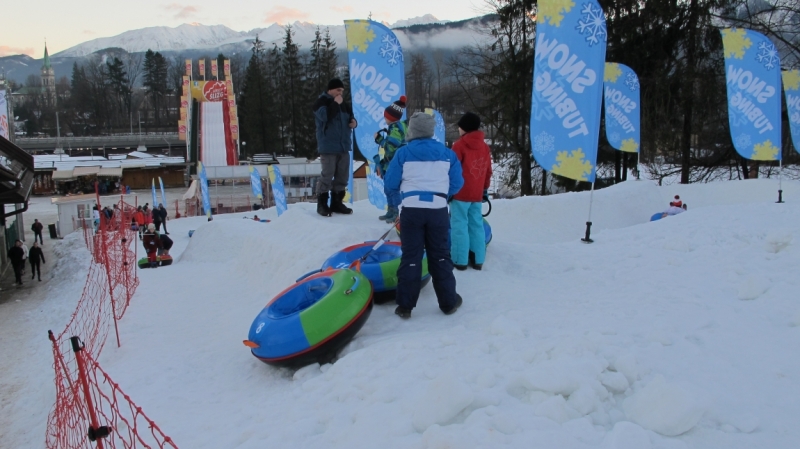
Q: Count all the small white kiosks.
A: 1